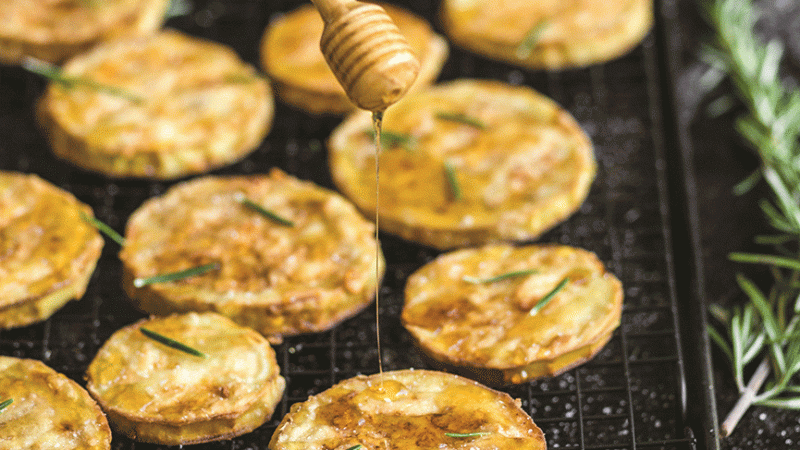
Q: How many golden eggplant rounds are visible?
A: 11